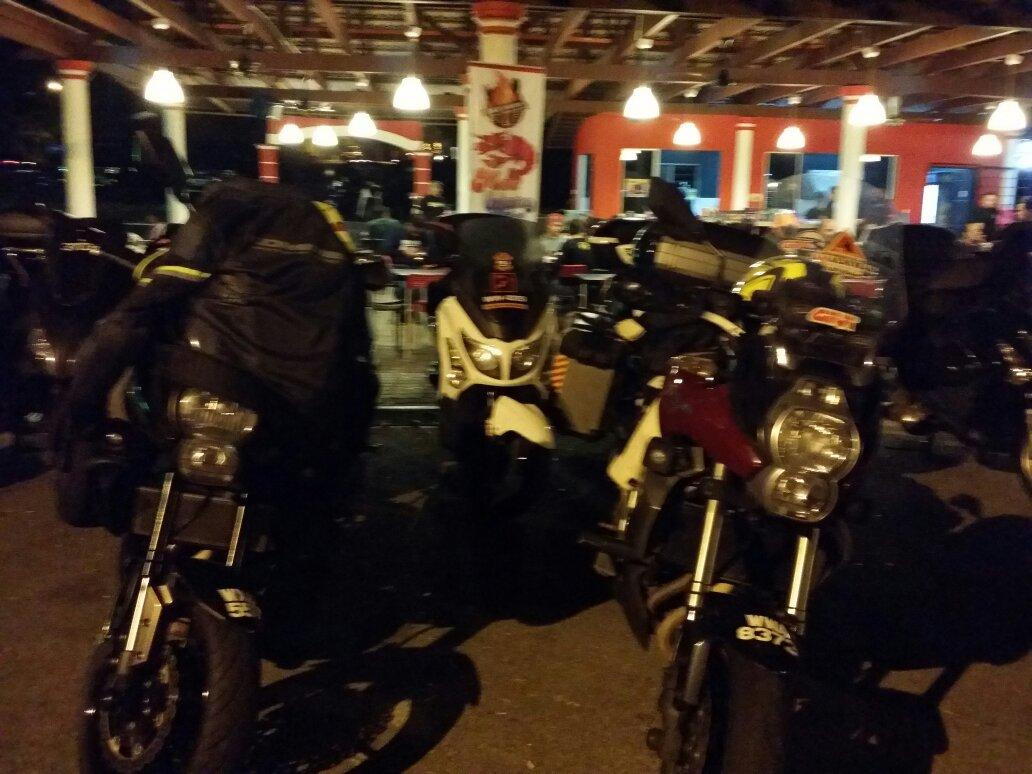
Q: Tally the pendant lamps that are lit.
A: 11